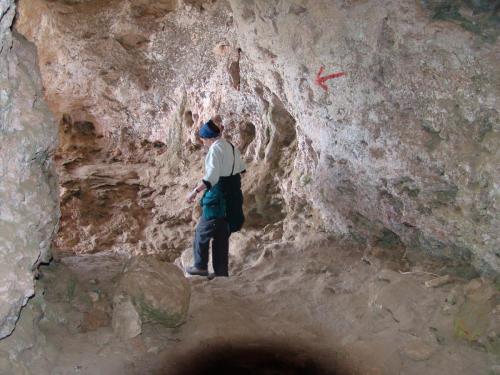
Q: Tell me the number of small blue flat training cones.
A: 0